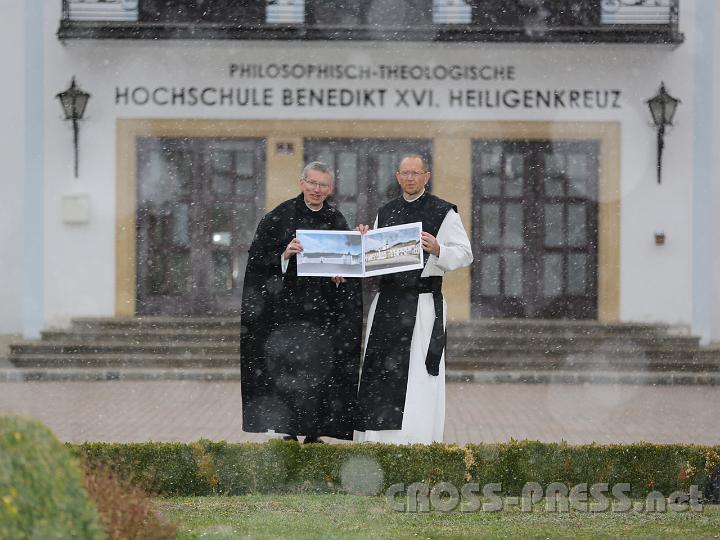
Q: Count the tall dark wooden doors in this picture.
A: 3